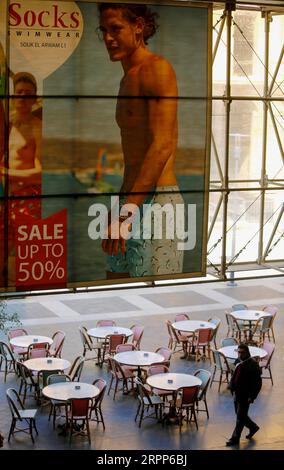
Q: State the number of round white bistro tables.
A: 9